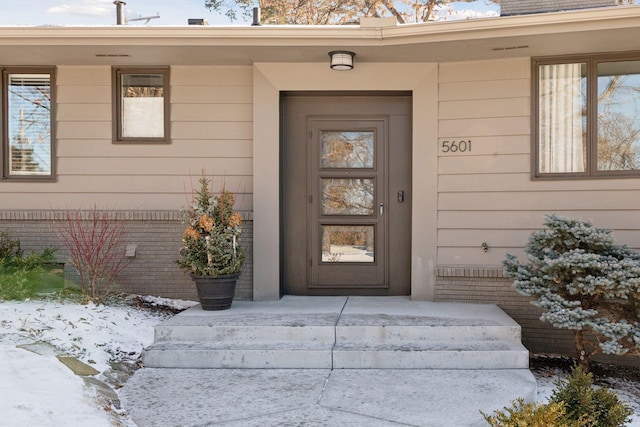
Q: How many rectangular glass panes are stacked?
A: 3